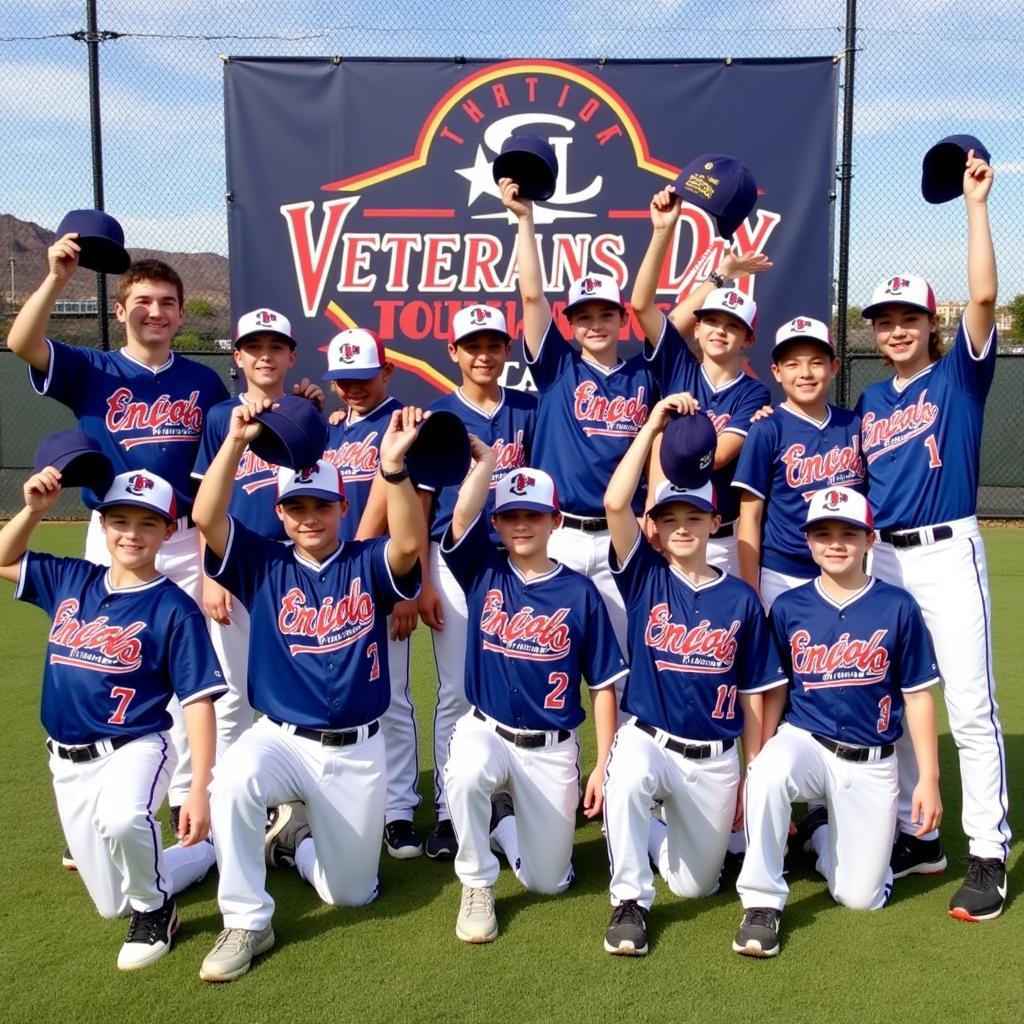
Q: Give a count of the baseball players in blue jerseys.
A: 13